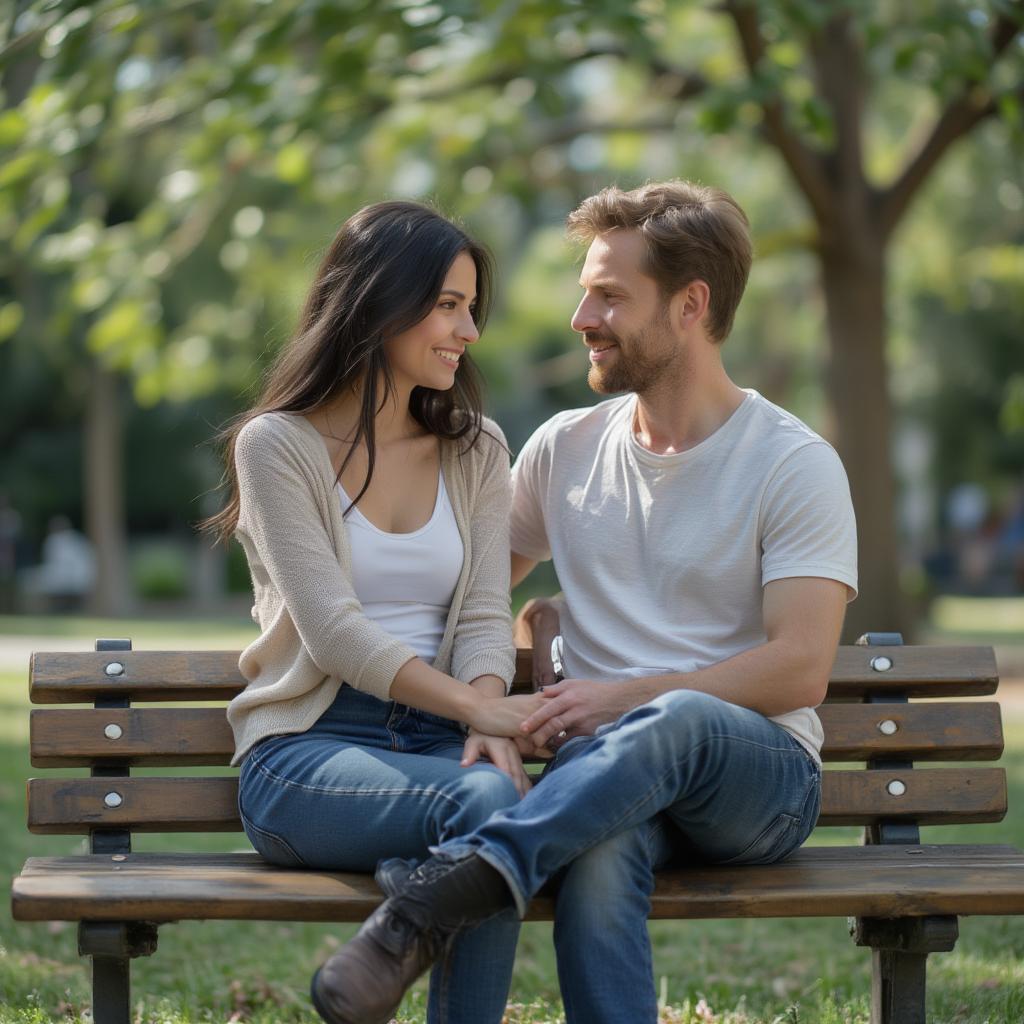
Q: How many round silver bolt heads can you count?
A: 6